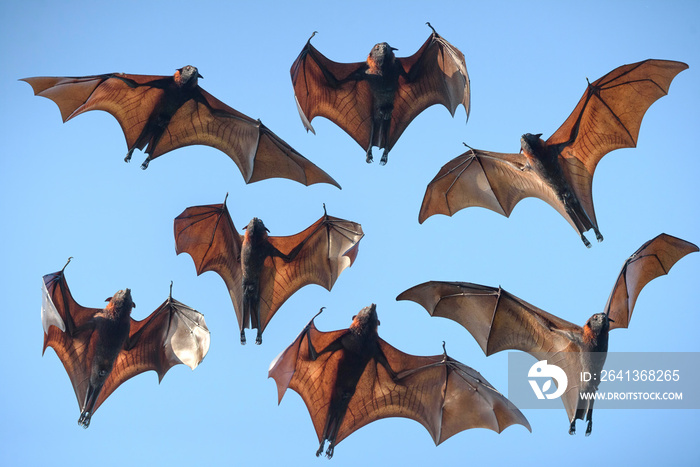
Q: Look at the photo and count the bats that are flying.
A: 7